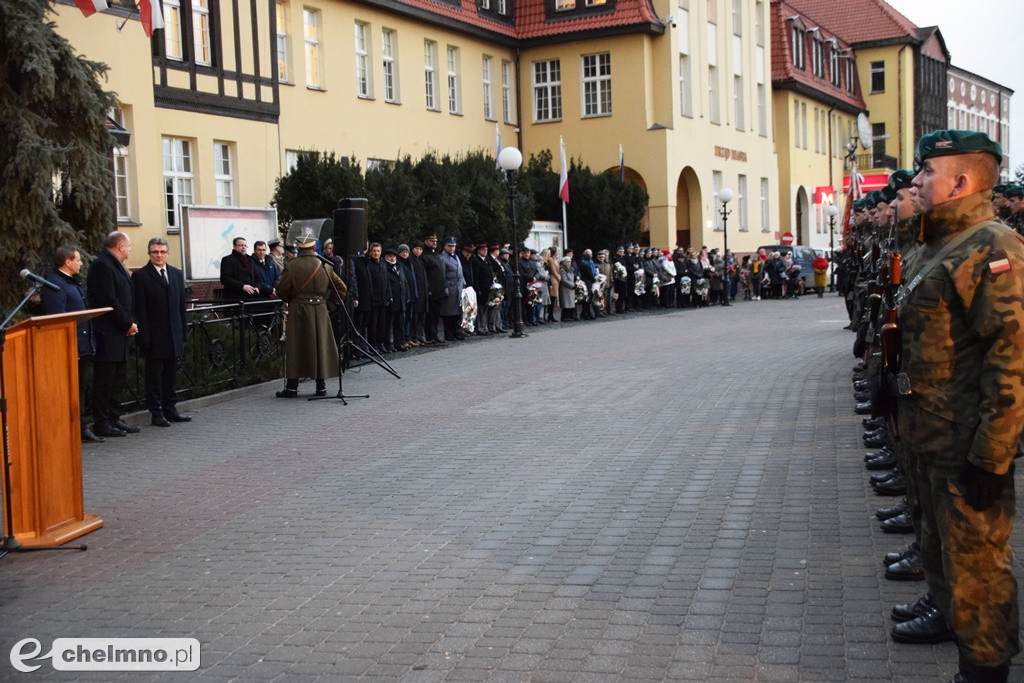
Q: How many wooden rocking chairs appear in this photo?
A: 0